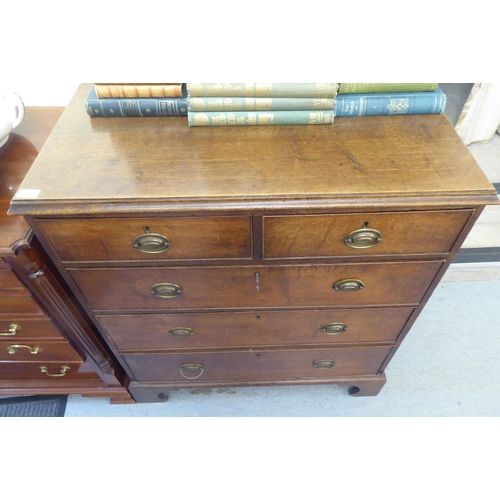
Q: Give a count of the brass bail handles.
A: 11